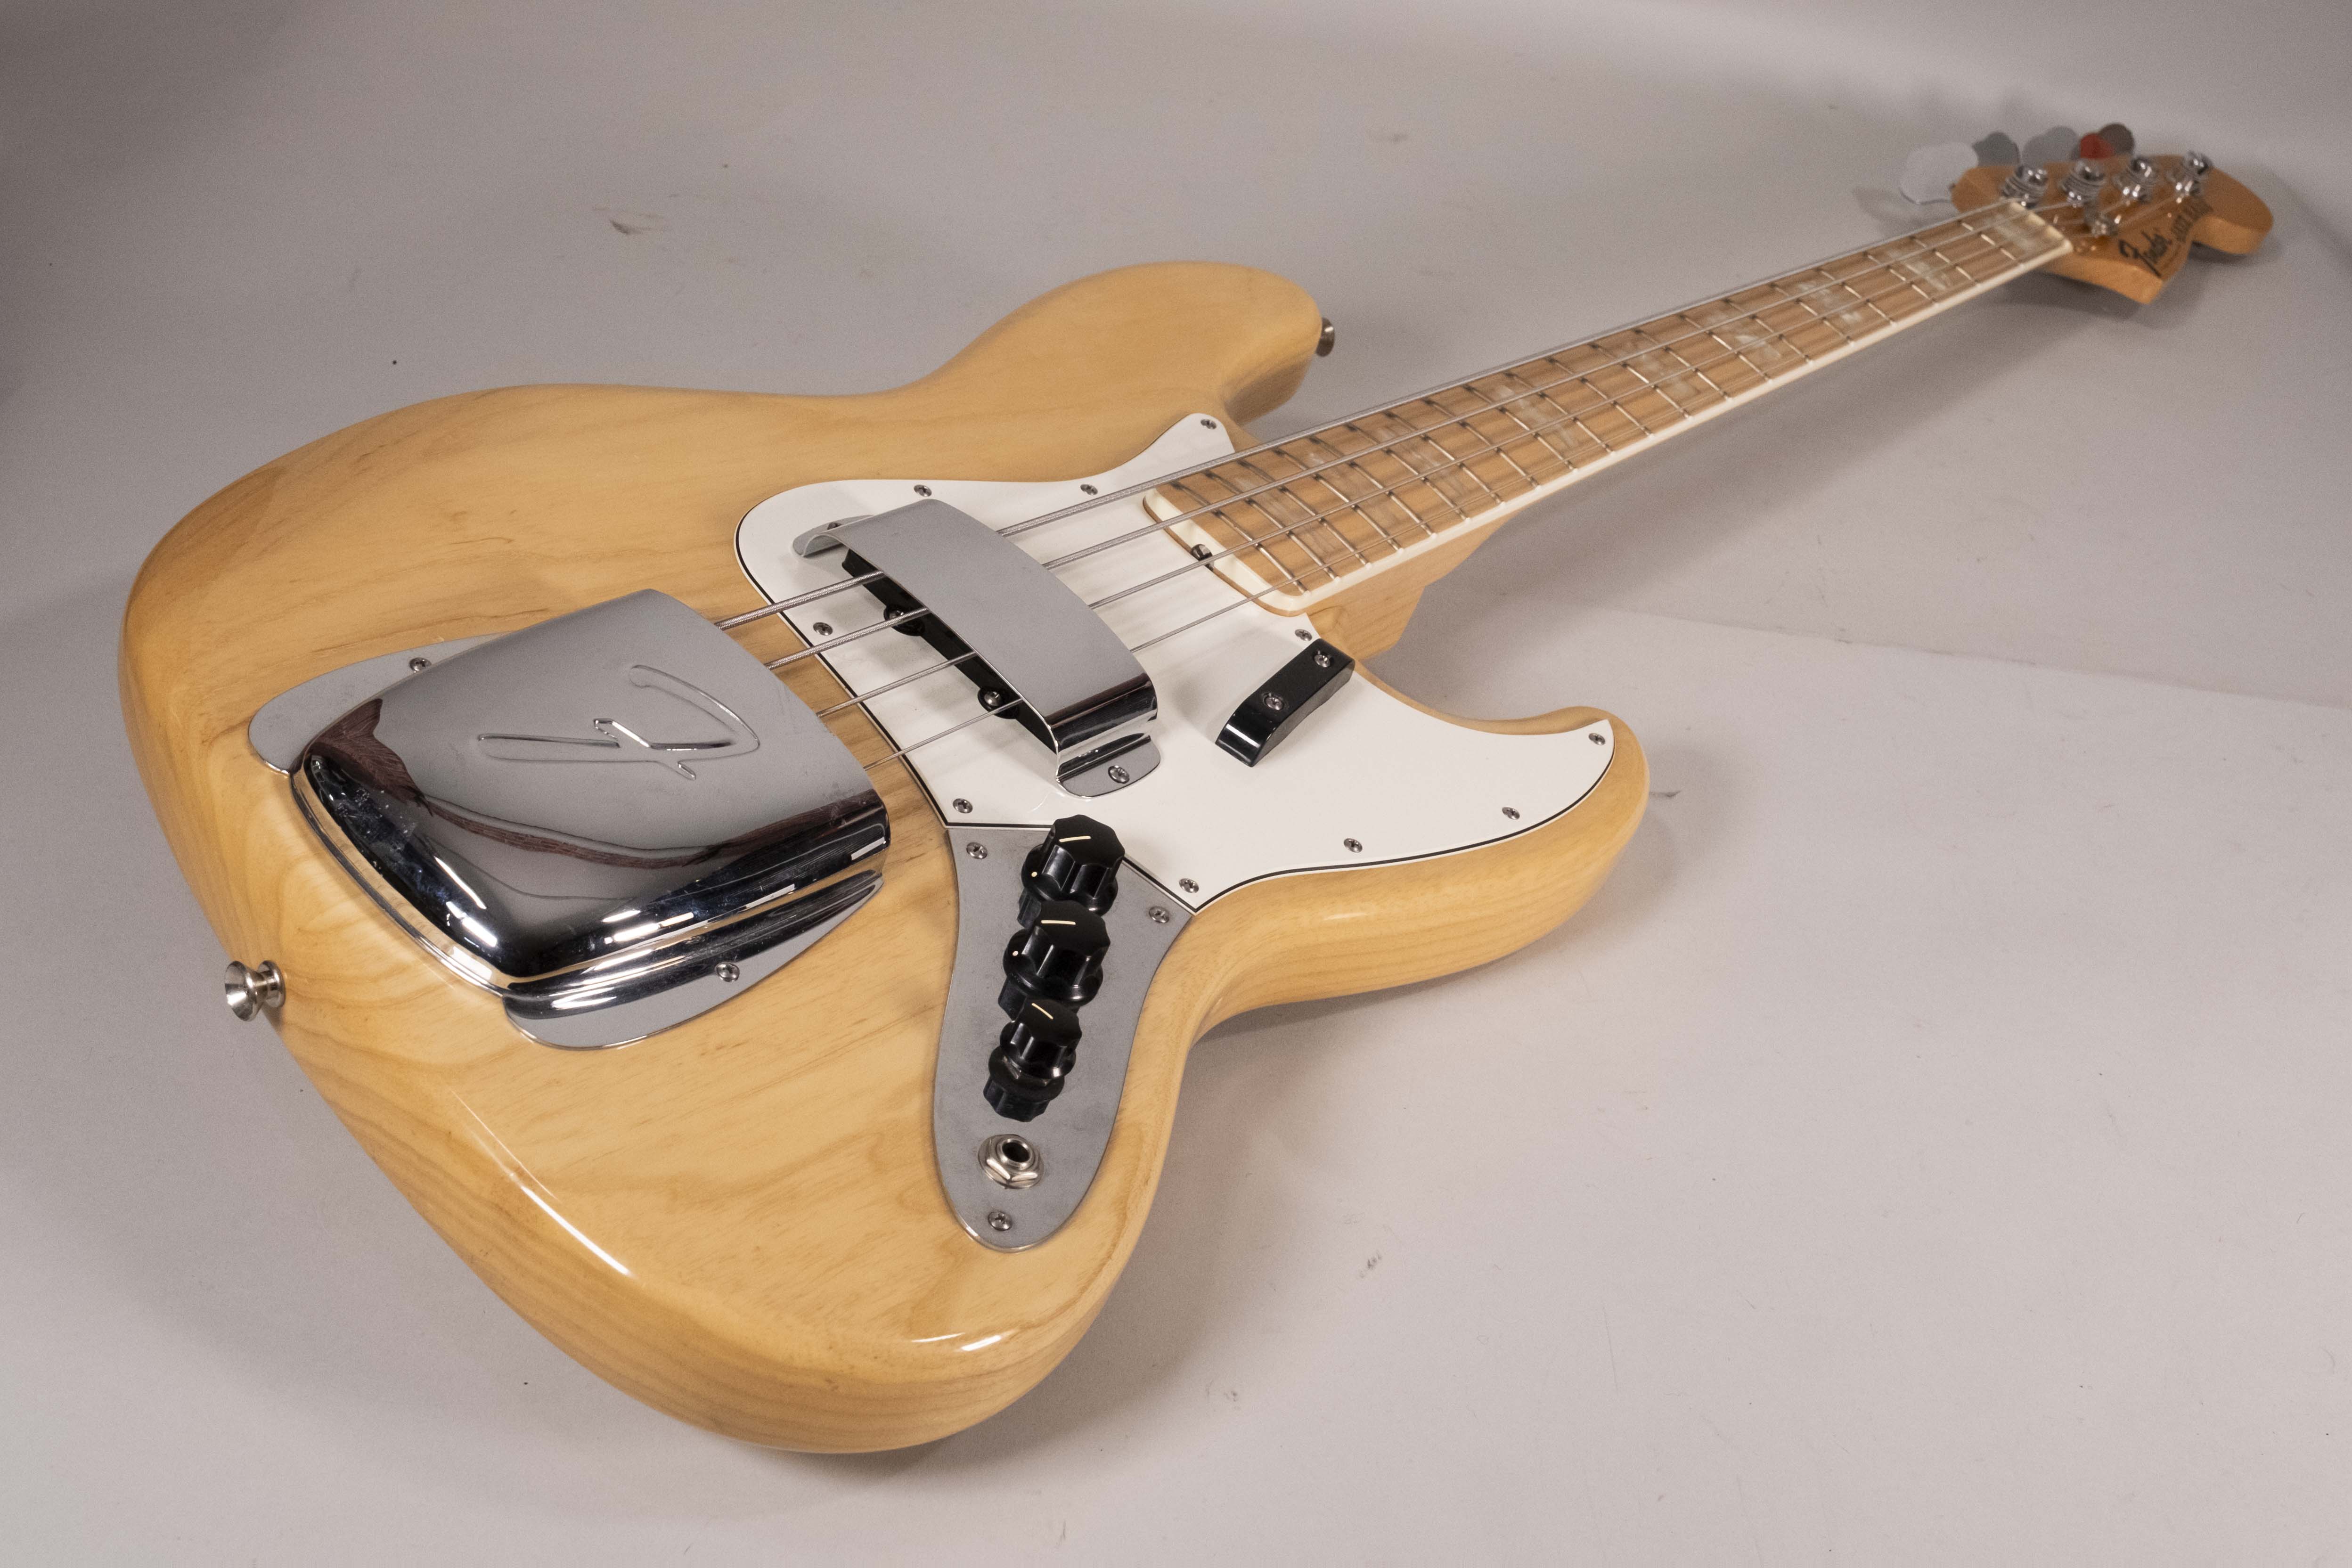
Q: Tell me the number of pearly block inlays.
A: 9